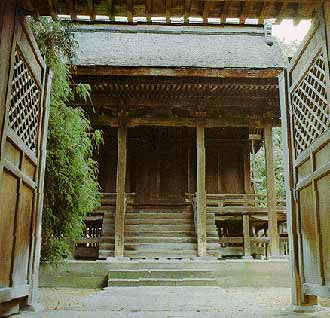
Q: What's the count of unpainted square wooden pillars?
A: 3